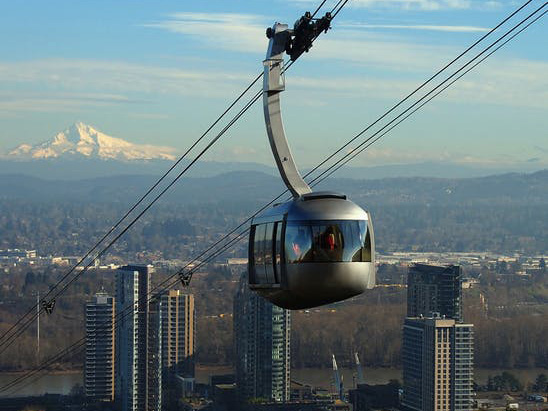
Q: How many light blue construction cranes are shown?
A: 2